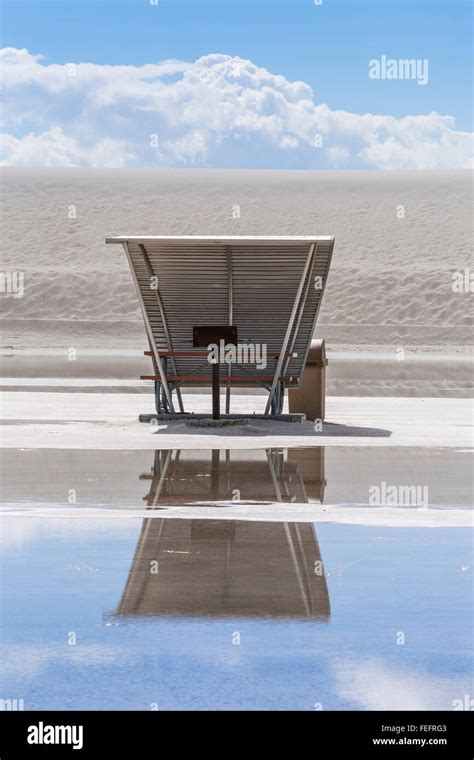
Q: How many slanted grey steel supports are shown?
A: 4